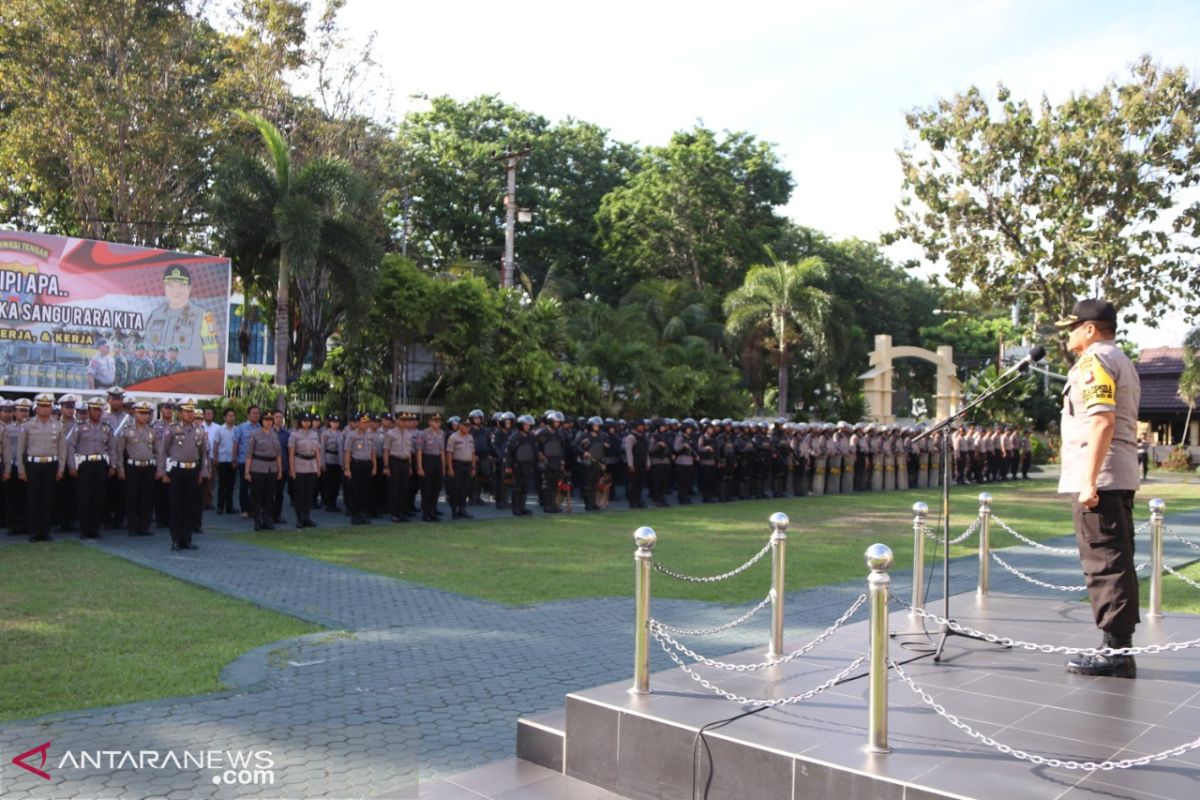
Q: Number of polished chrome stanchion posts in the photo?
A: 6